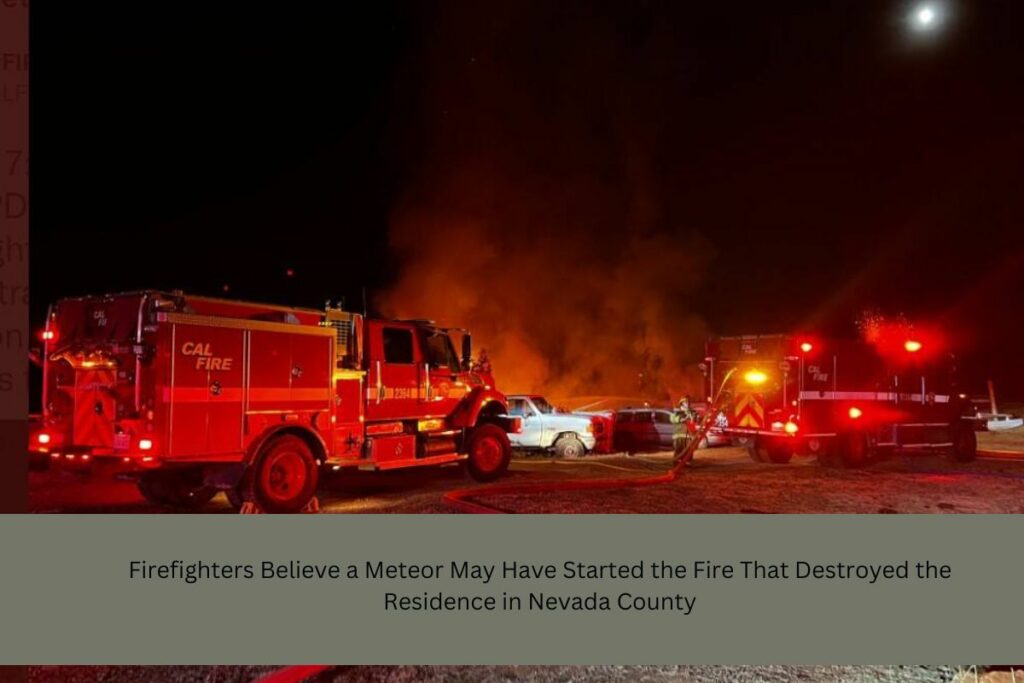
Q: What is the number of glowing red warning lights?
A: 7